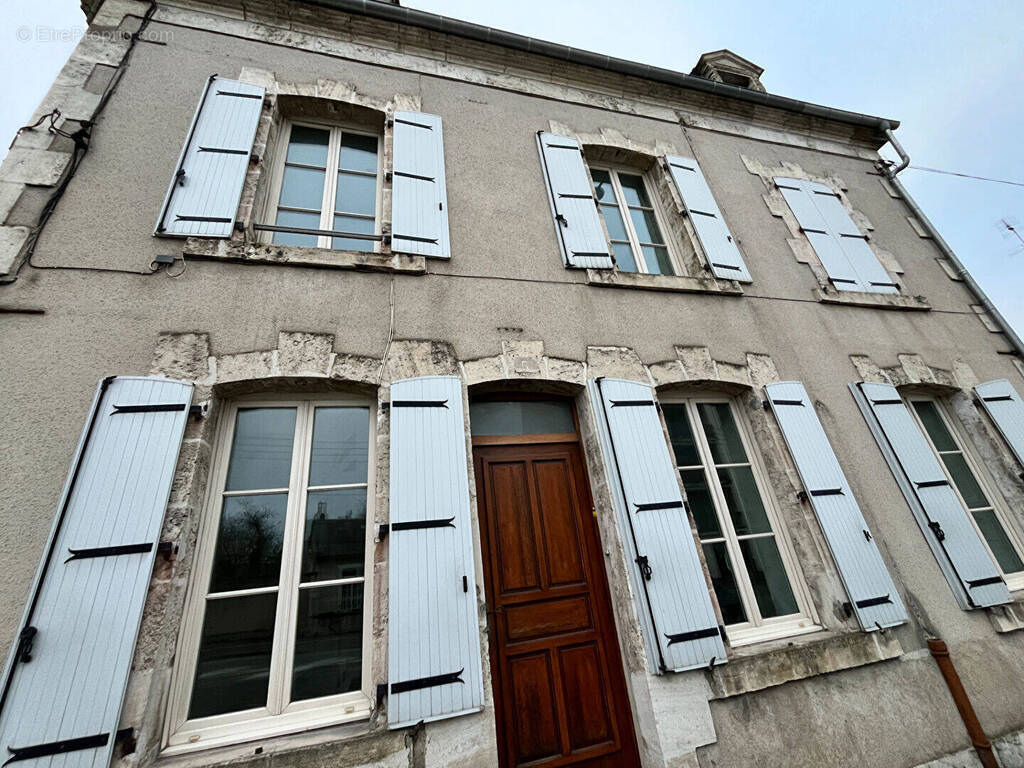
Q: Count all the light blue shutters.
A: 12